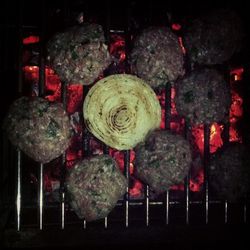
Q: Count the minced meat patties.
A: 8